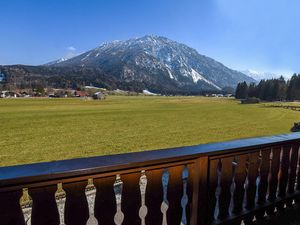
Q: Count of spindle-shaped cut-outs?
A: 15